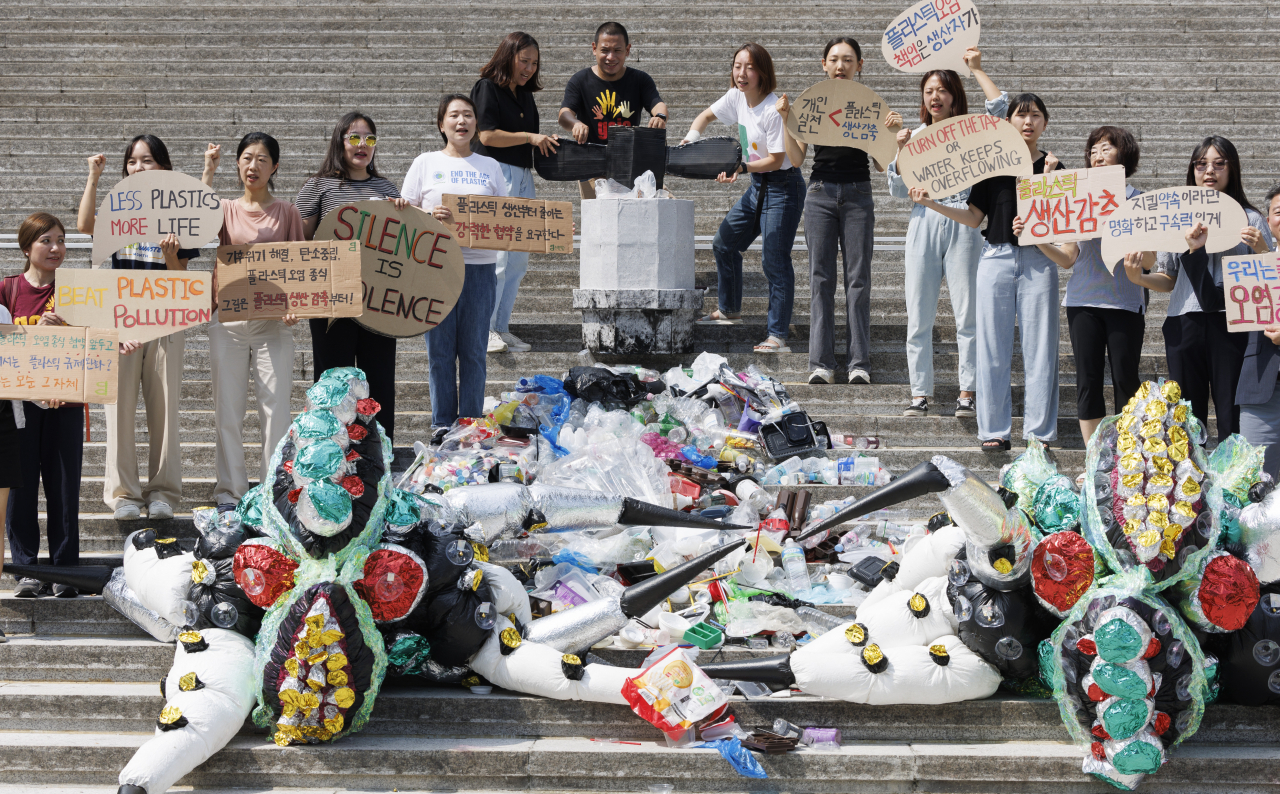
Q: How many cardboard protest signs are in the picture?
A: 12